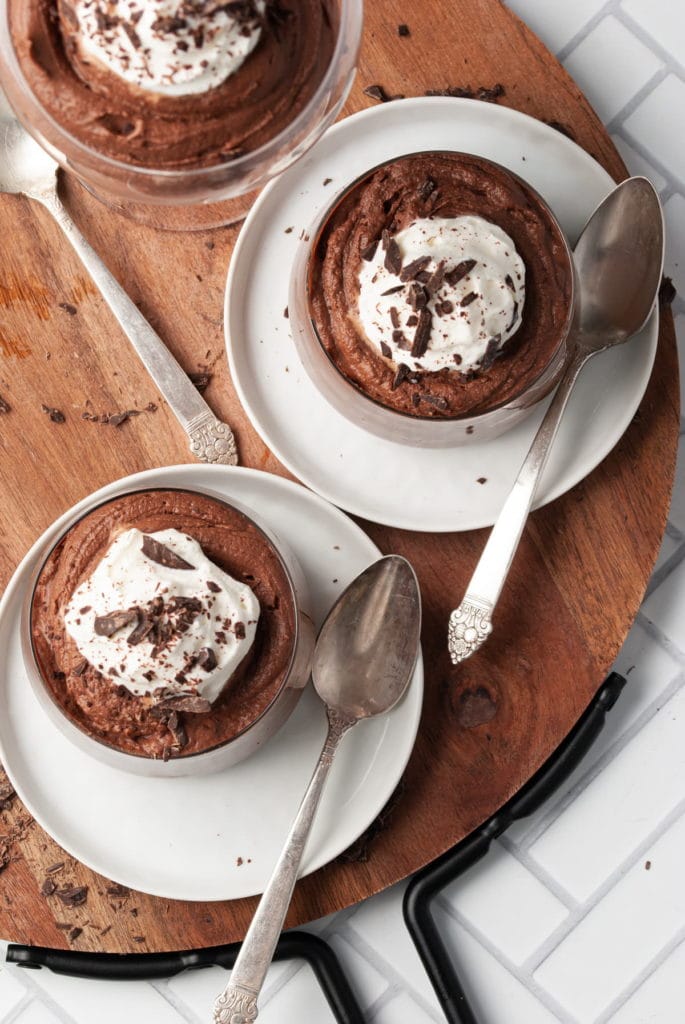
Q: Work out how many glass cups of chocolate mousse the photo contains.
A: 3